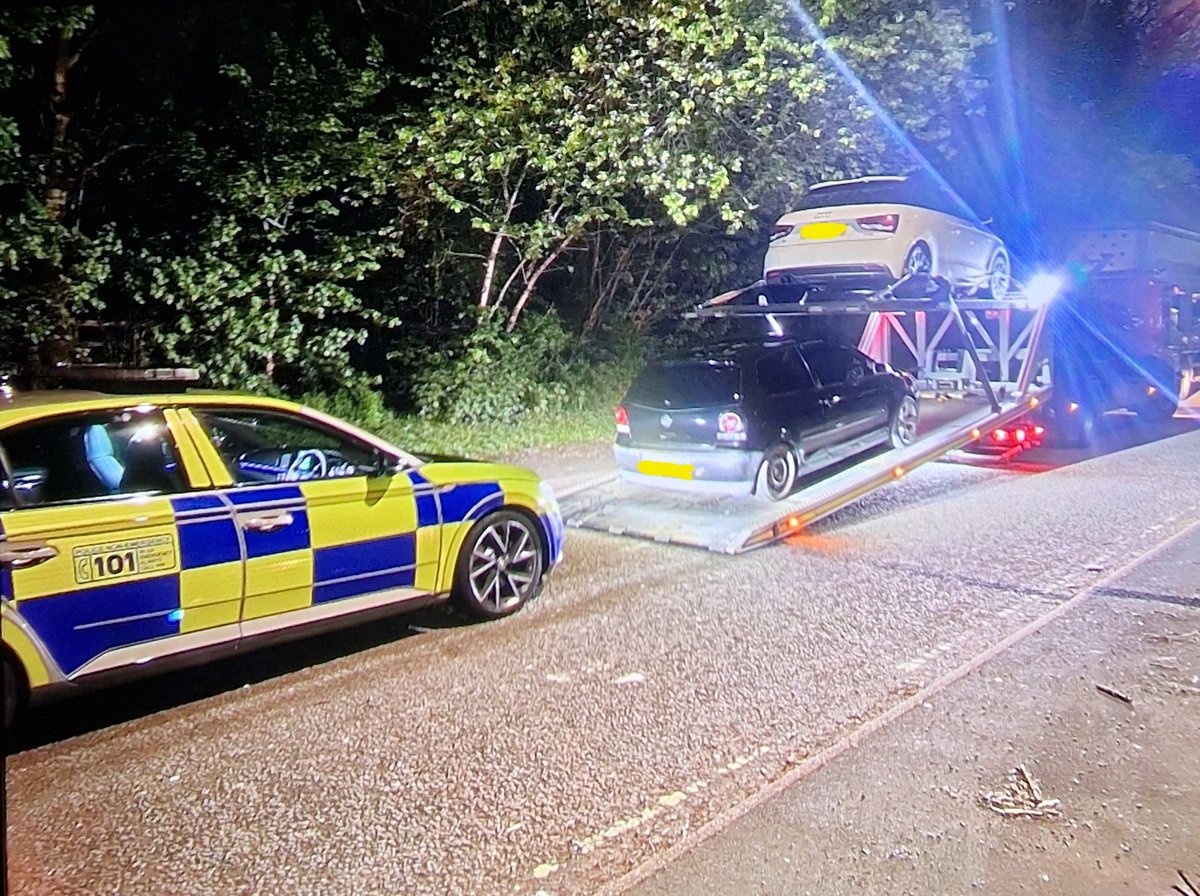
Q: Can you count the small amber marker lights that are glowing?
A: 6